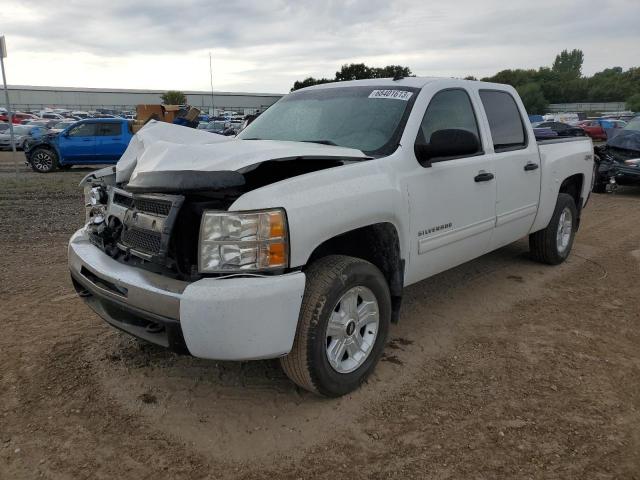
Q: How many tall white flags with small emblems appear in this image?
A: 0